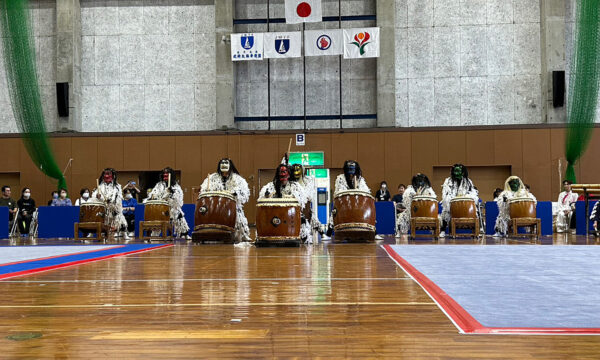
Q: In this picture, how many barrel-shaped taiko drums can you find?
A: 8